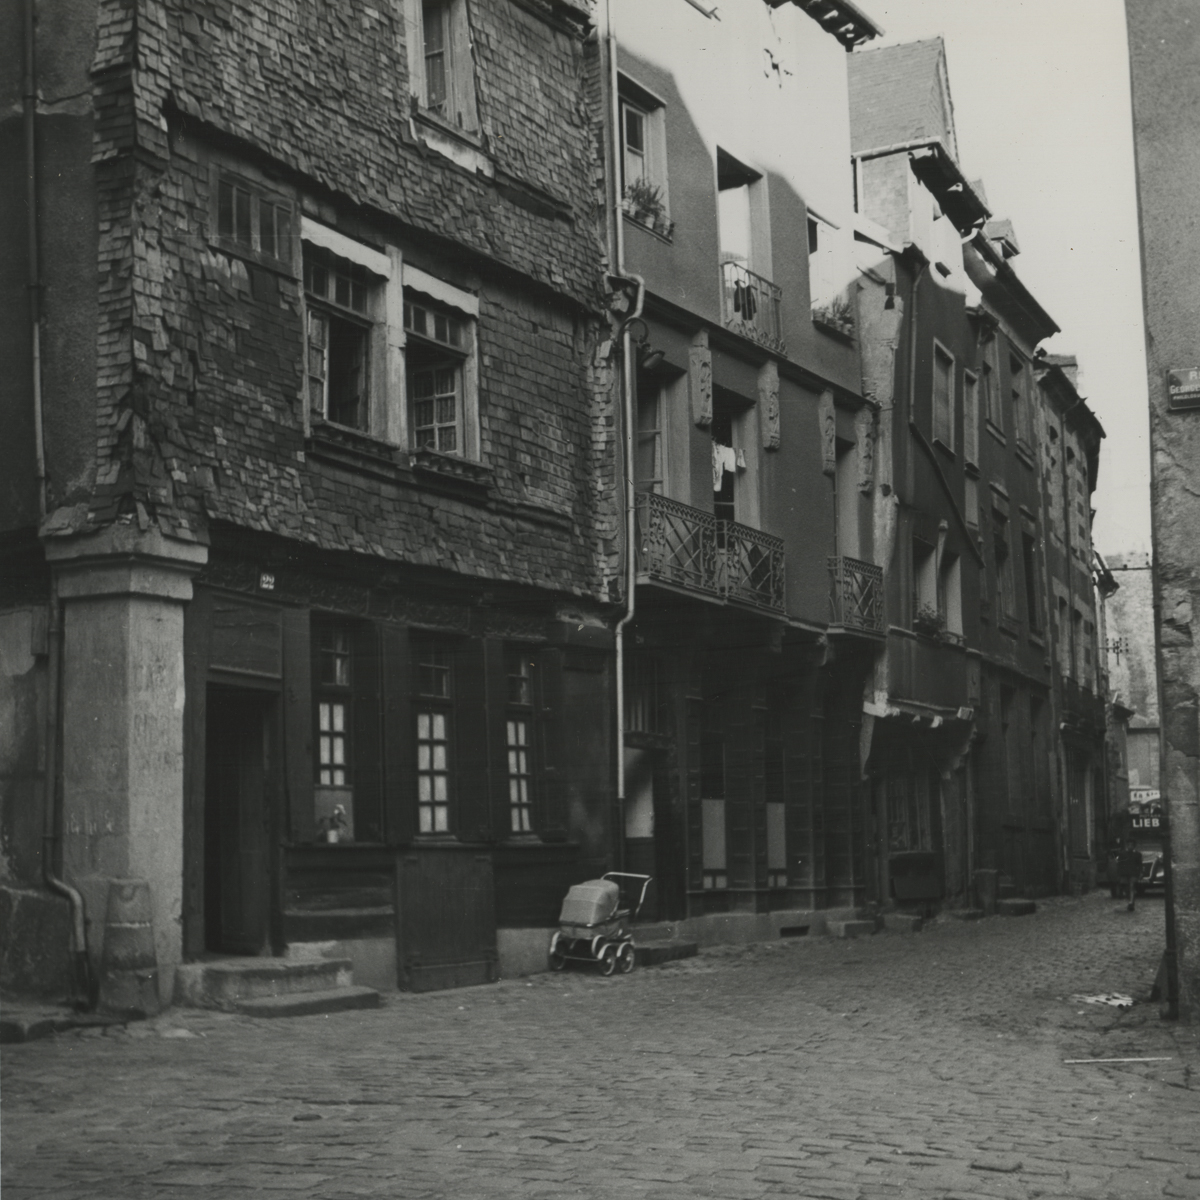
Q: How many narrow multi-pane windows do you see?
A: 3